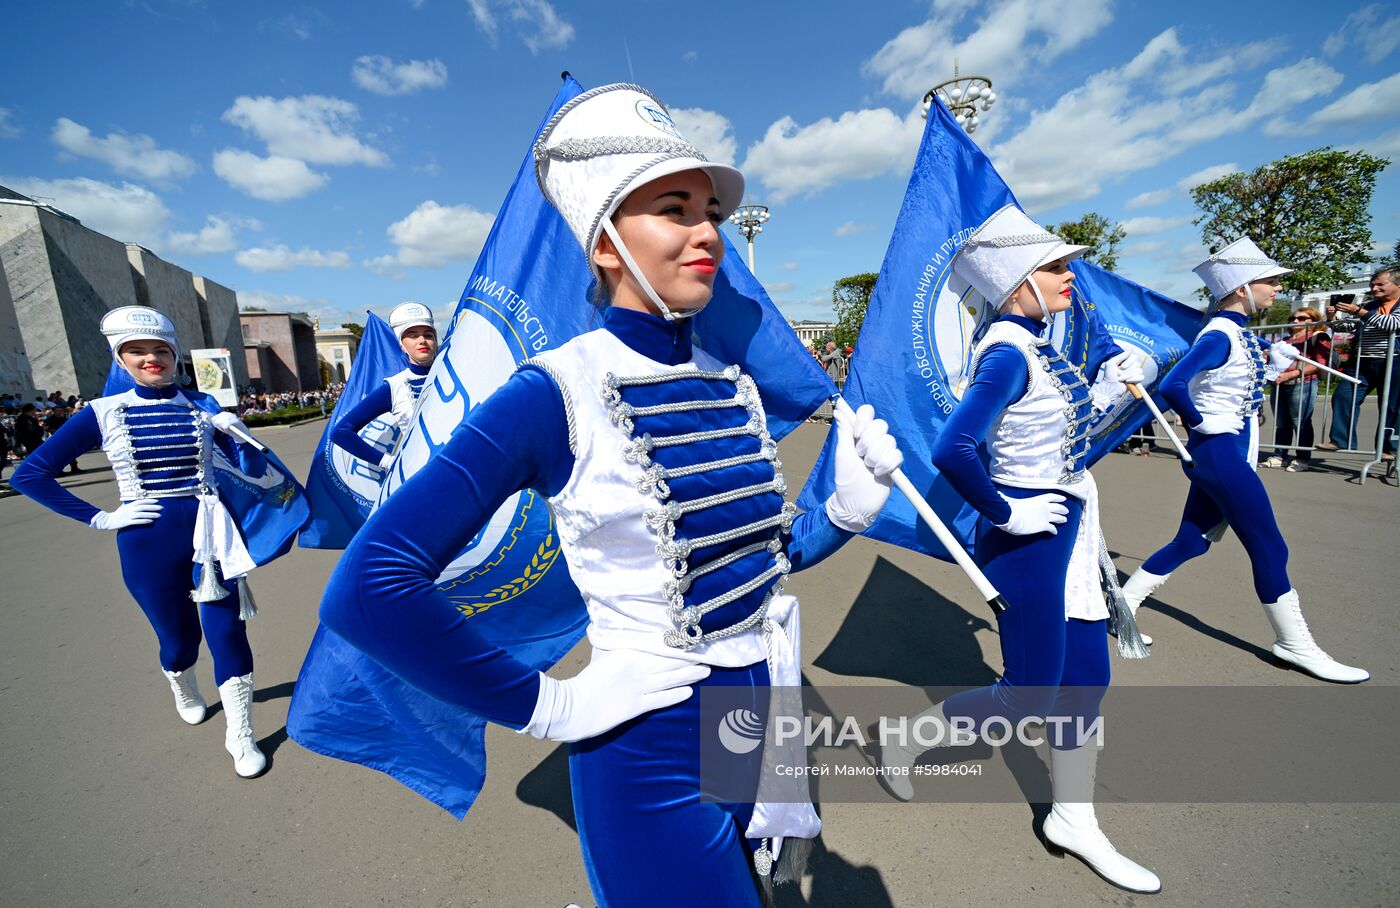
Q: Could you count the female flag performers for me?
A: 5